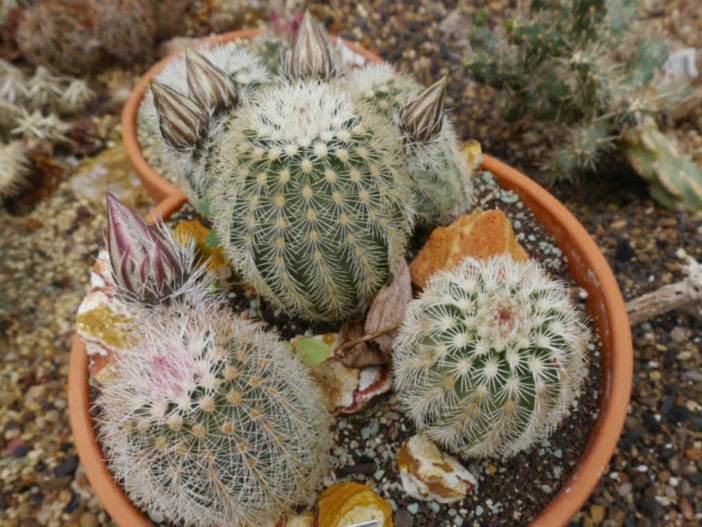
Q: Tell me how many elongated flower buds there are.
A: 5